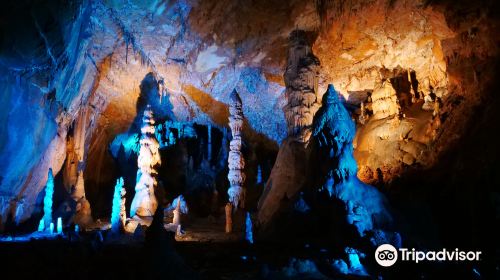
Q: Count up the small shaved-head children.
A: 0